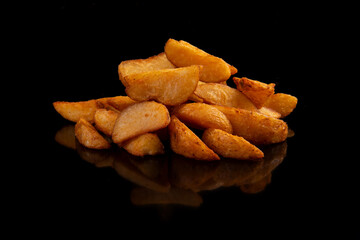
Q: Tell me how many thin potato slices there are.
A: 0